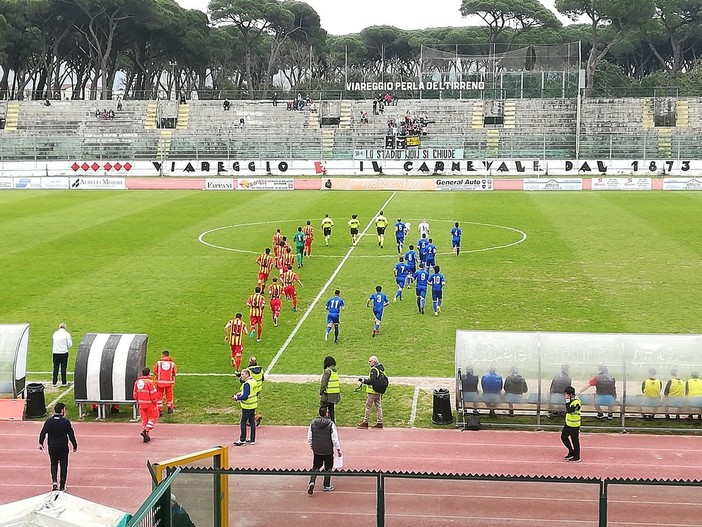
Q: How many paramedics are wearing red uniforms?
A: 2